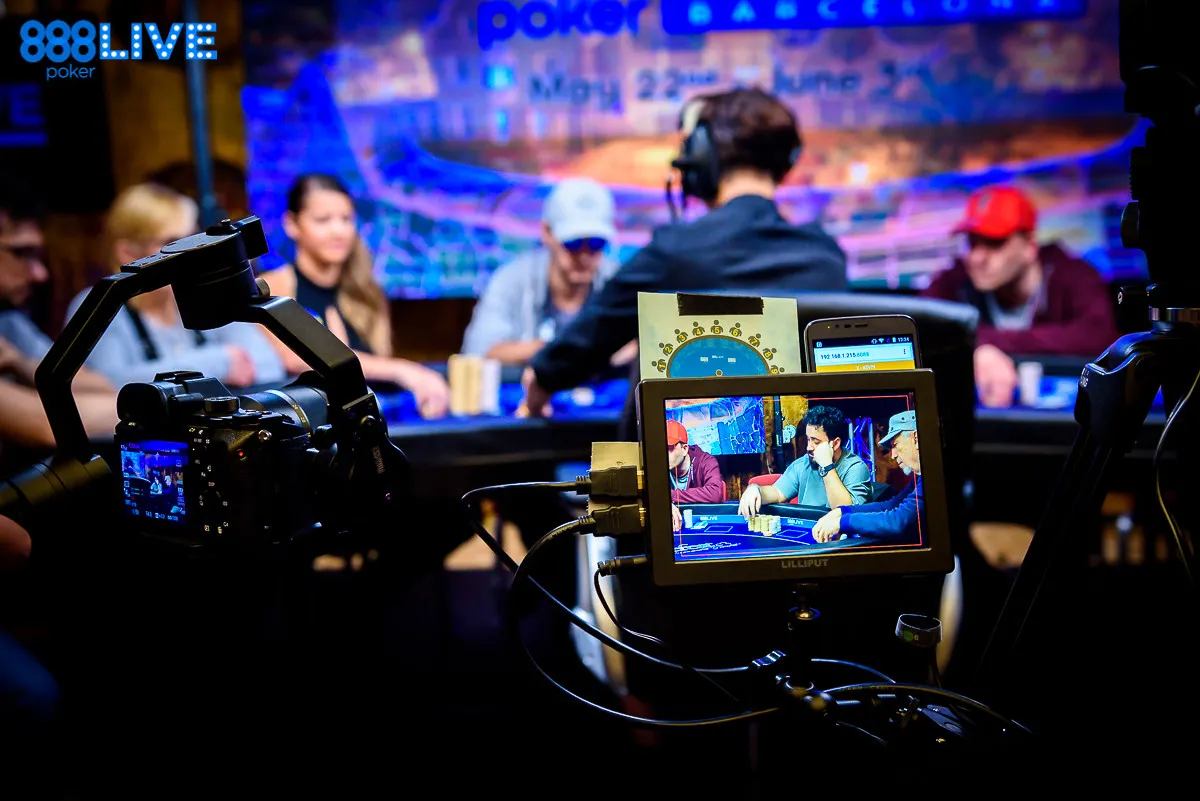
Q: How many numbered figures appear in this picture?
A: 9